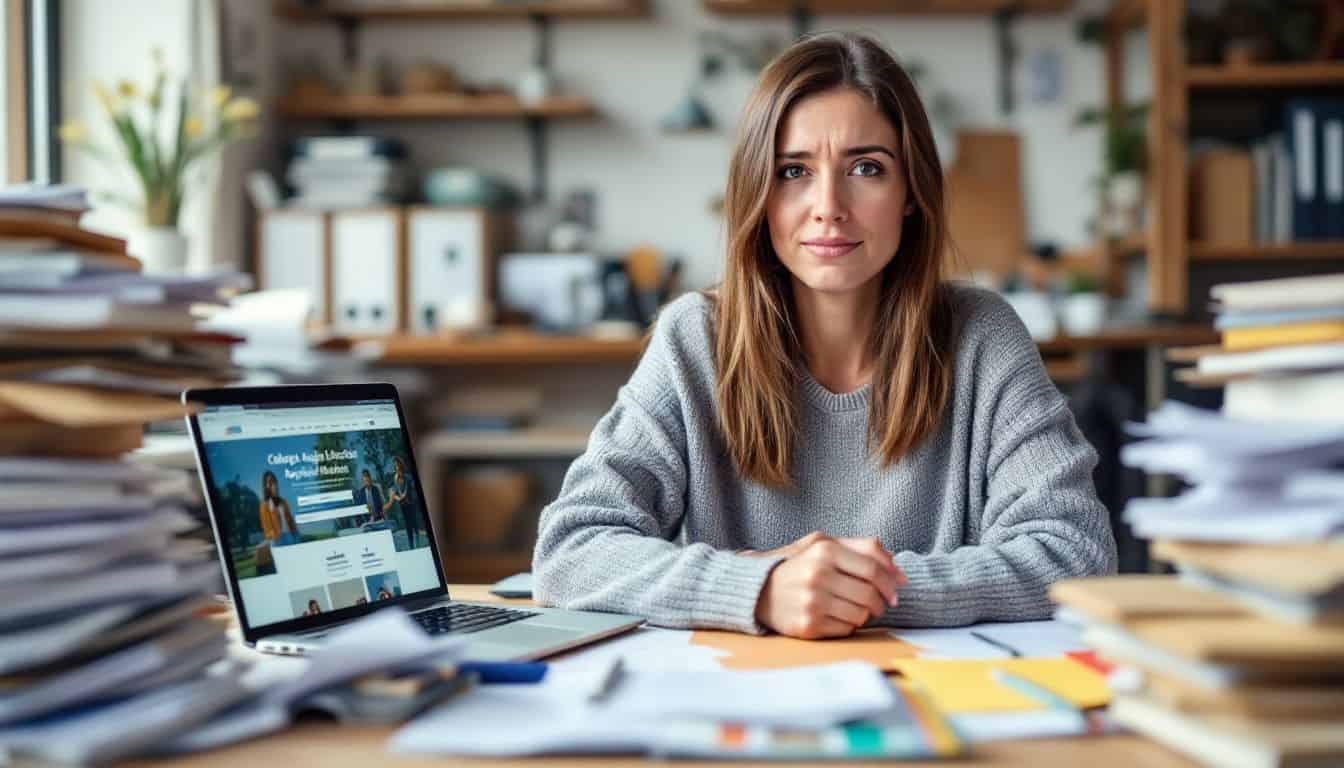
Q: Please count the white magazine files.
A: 3